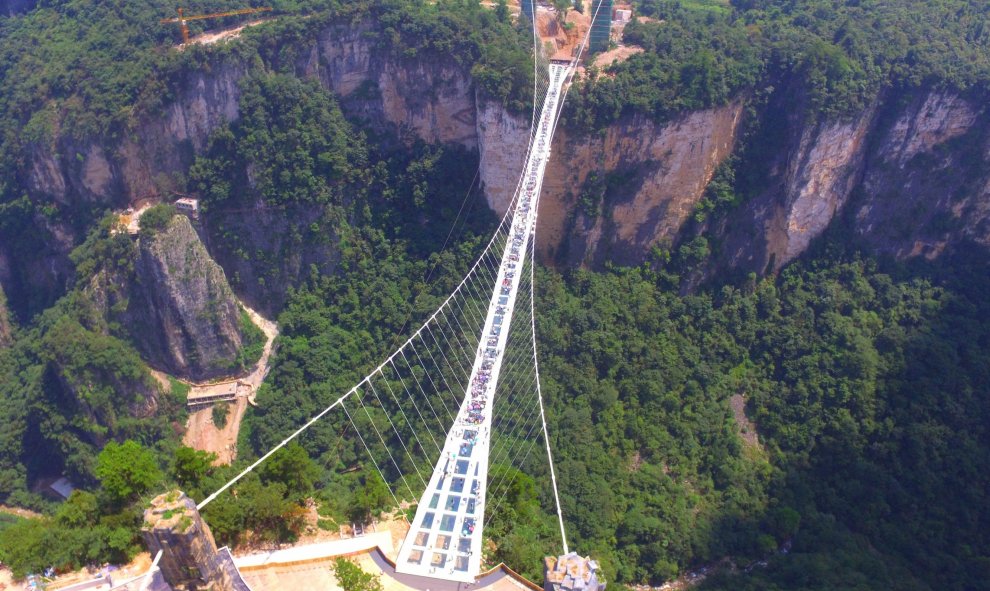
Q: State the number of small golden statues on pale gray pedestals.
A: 0